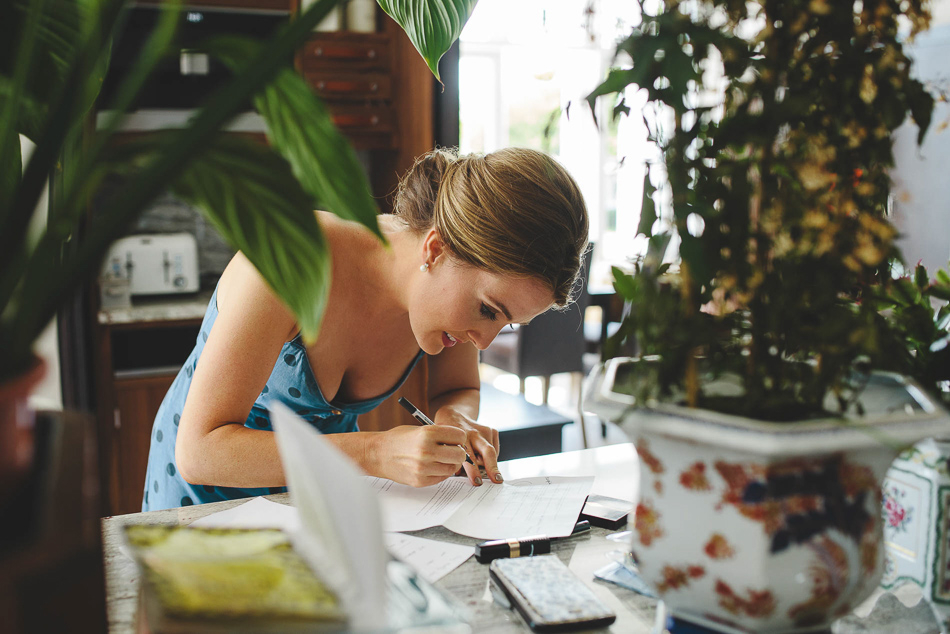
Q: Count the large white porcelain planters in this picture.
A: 1